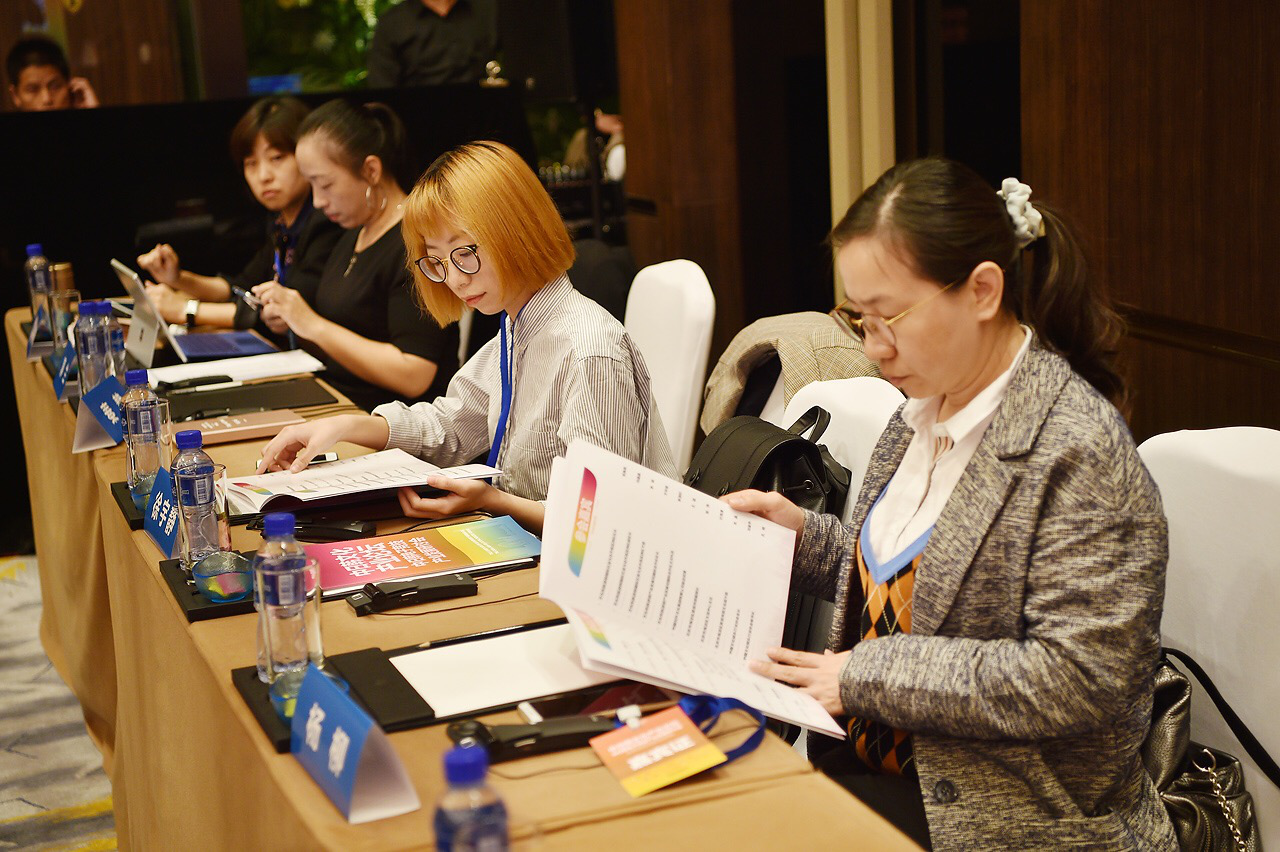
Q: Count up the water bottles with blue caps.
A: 7